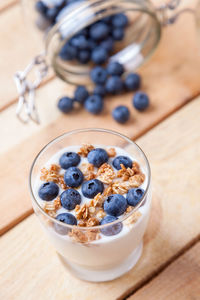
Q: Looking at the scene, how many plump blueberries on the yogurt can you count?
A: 11